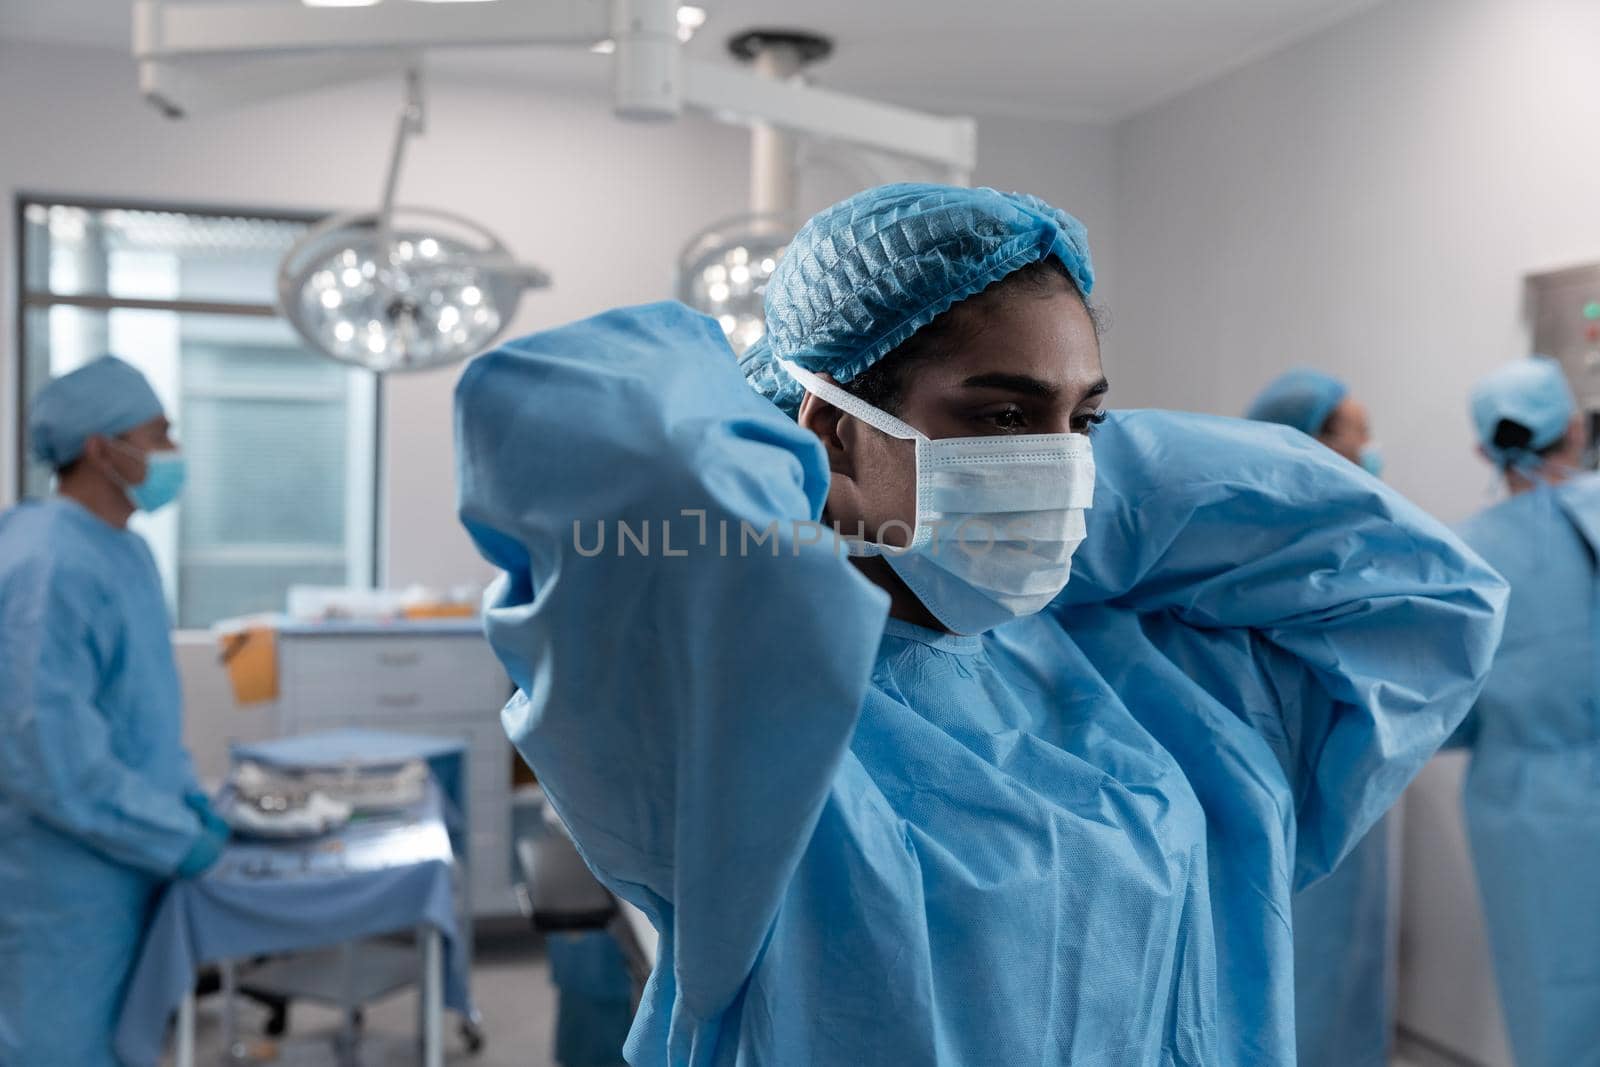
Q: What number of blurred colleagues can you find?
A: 3